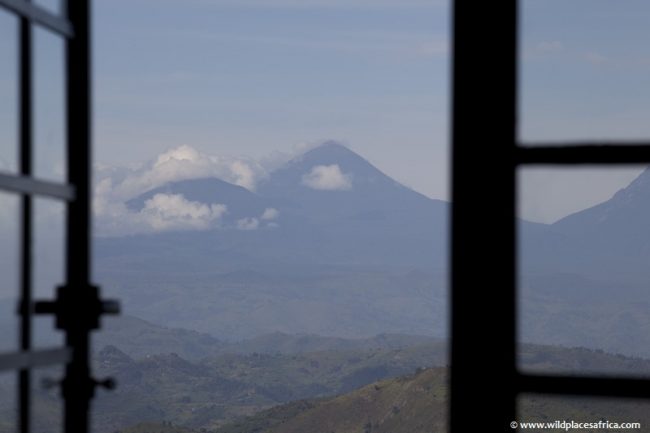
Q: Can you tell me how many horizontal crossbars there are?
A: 5